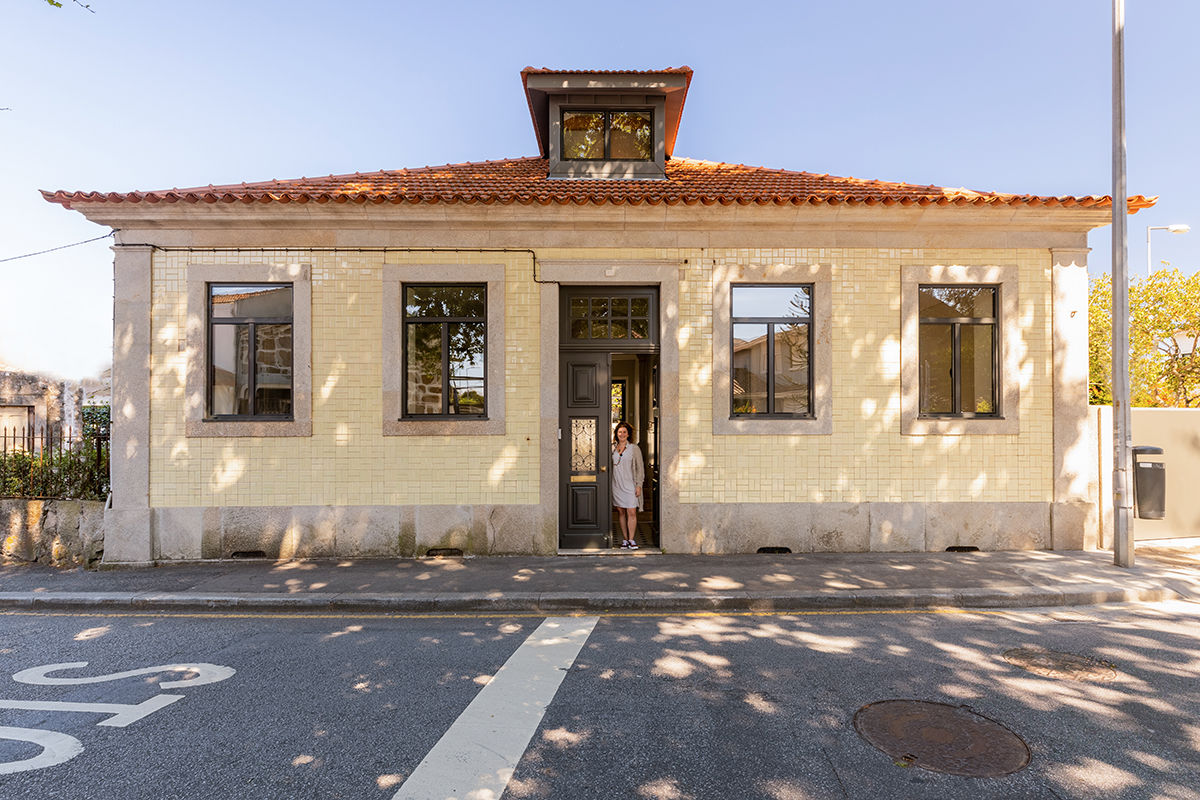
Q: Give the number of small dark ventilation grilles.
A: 4